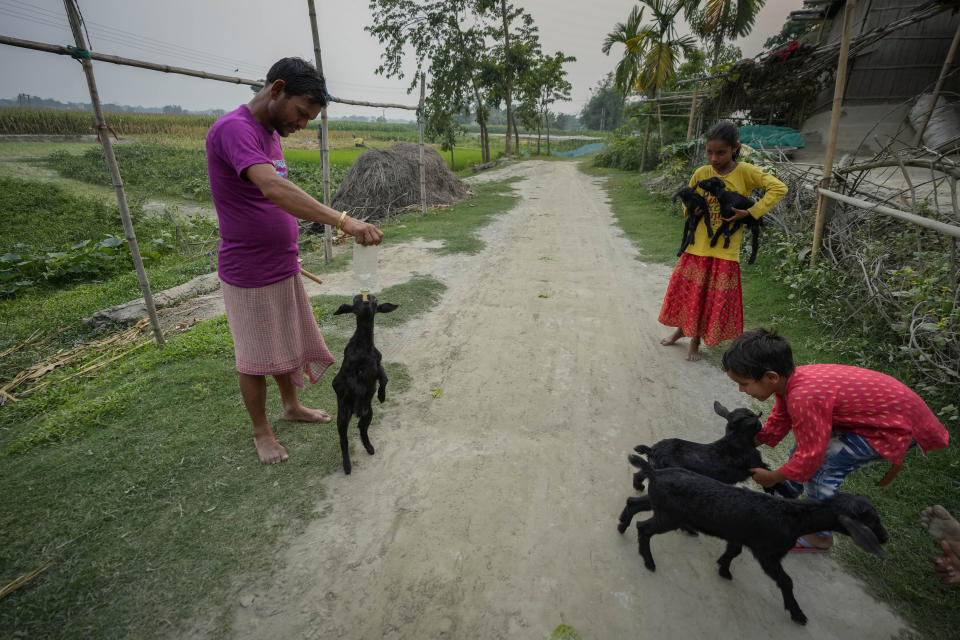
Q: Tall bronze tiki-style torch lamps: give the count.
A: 0